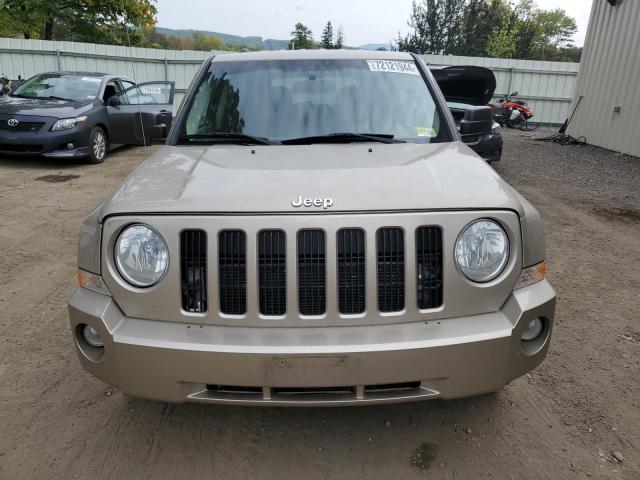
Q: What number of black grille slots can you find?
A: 7